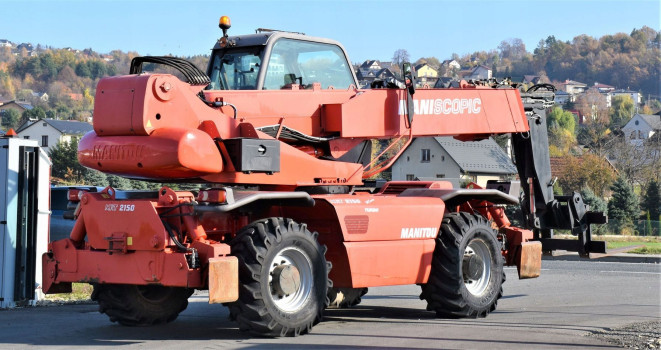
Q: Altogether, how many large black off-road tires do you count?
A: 4